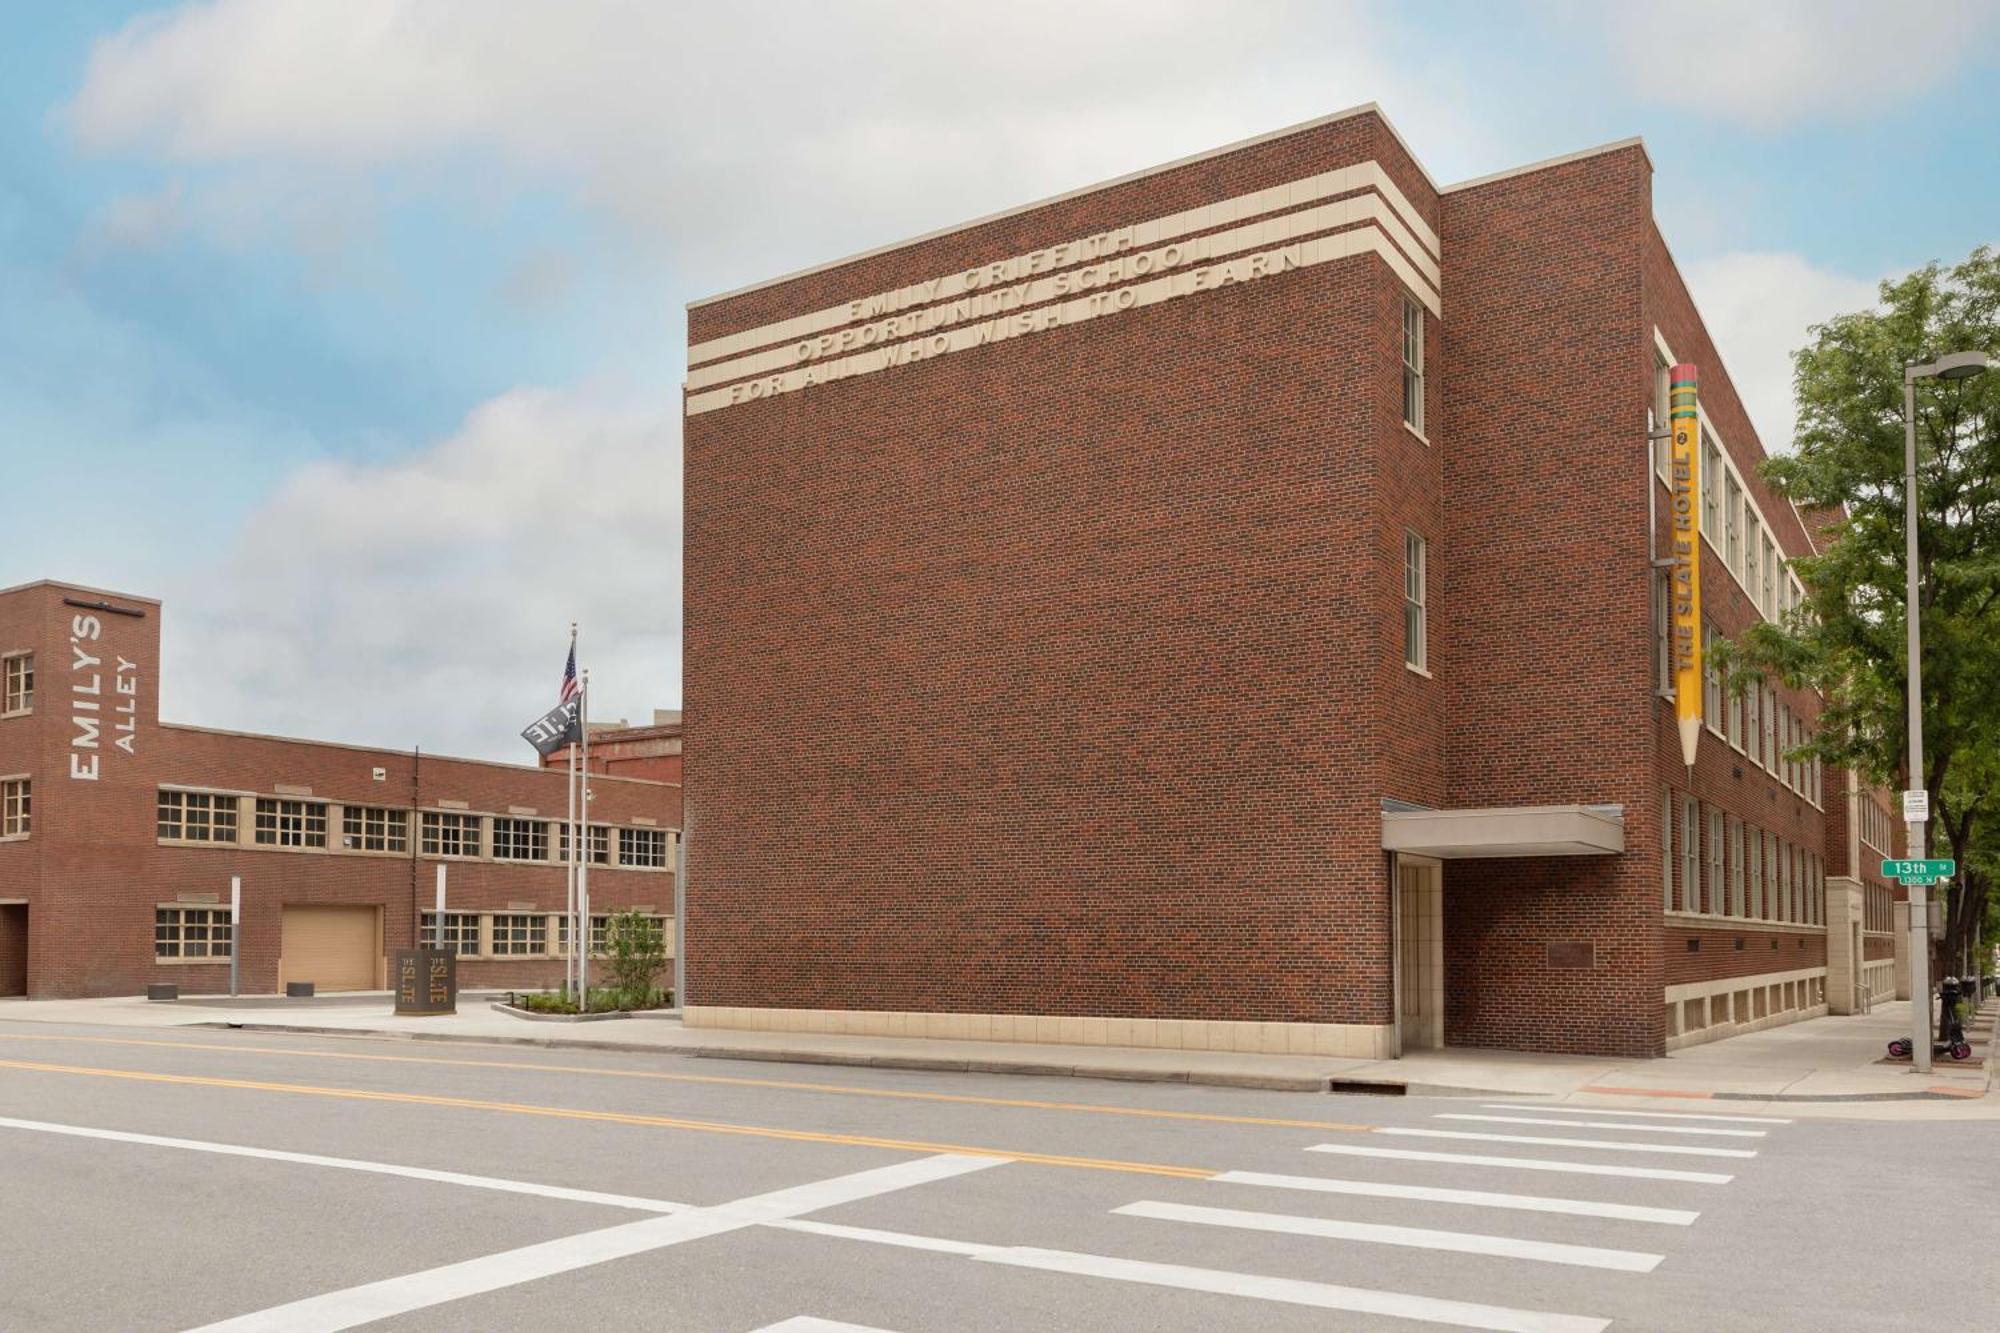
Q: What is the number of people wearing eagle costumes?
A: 0